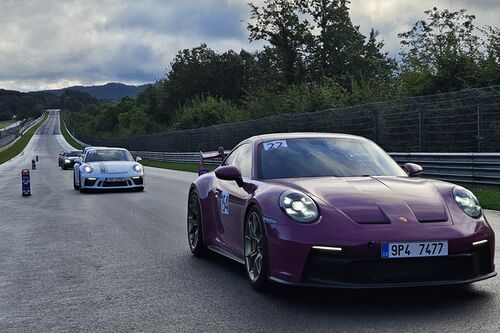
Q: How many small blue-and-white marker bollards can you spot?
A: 3